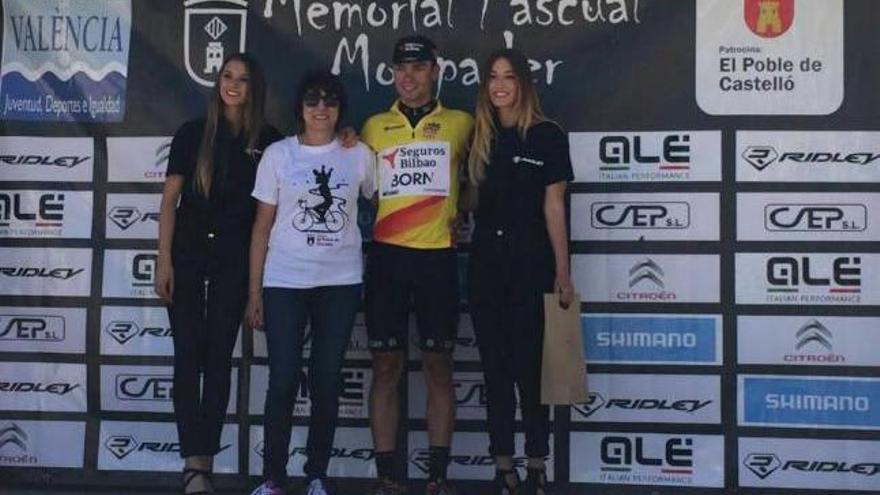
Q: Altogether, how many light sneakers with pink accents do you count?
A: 2